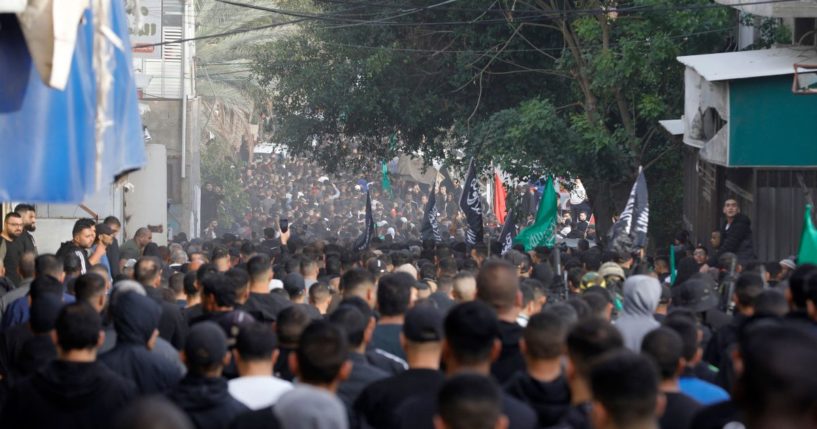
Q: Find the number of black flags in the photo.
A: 5